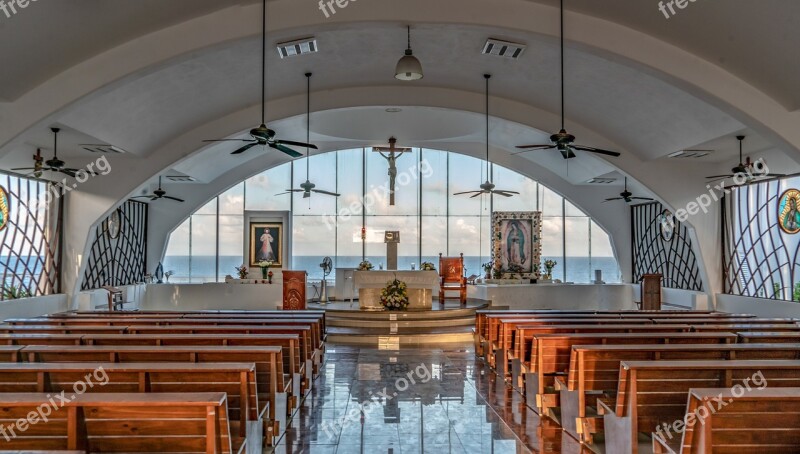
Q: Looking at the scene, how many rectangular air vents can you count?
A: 6